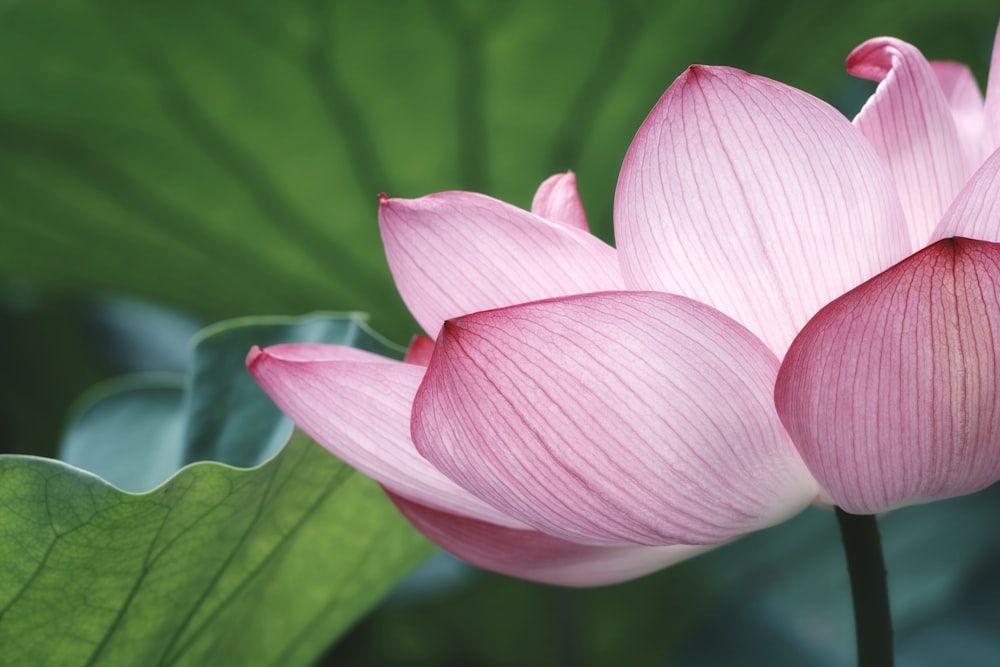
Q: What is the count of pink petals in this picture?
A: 12